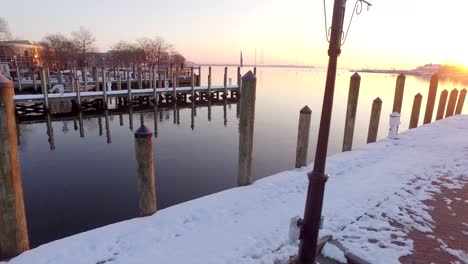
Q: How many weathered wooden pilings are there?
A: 12